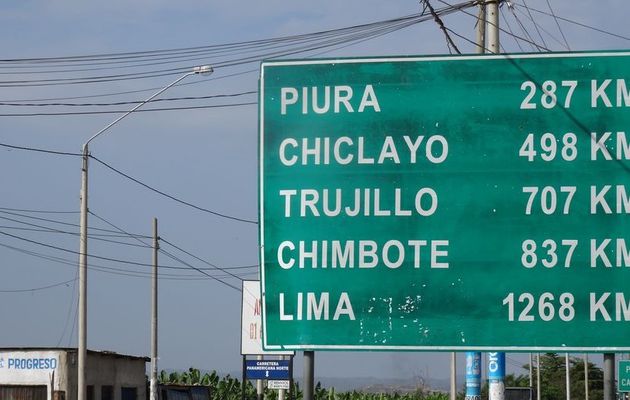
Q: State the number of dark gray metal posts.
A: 2